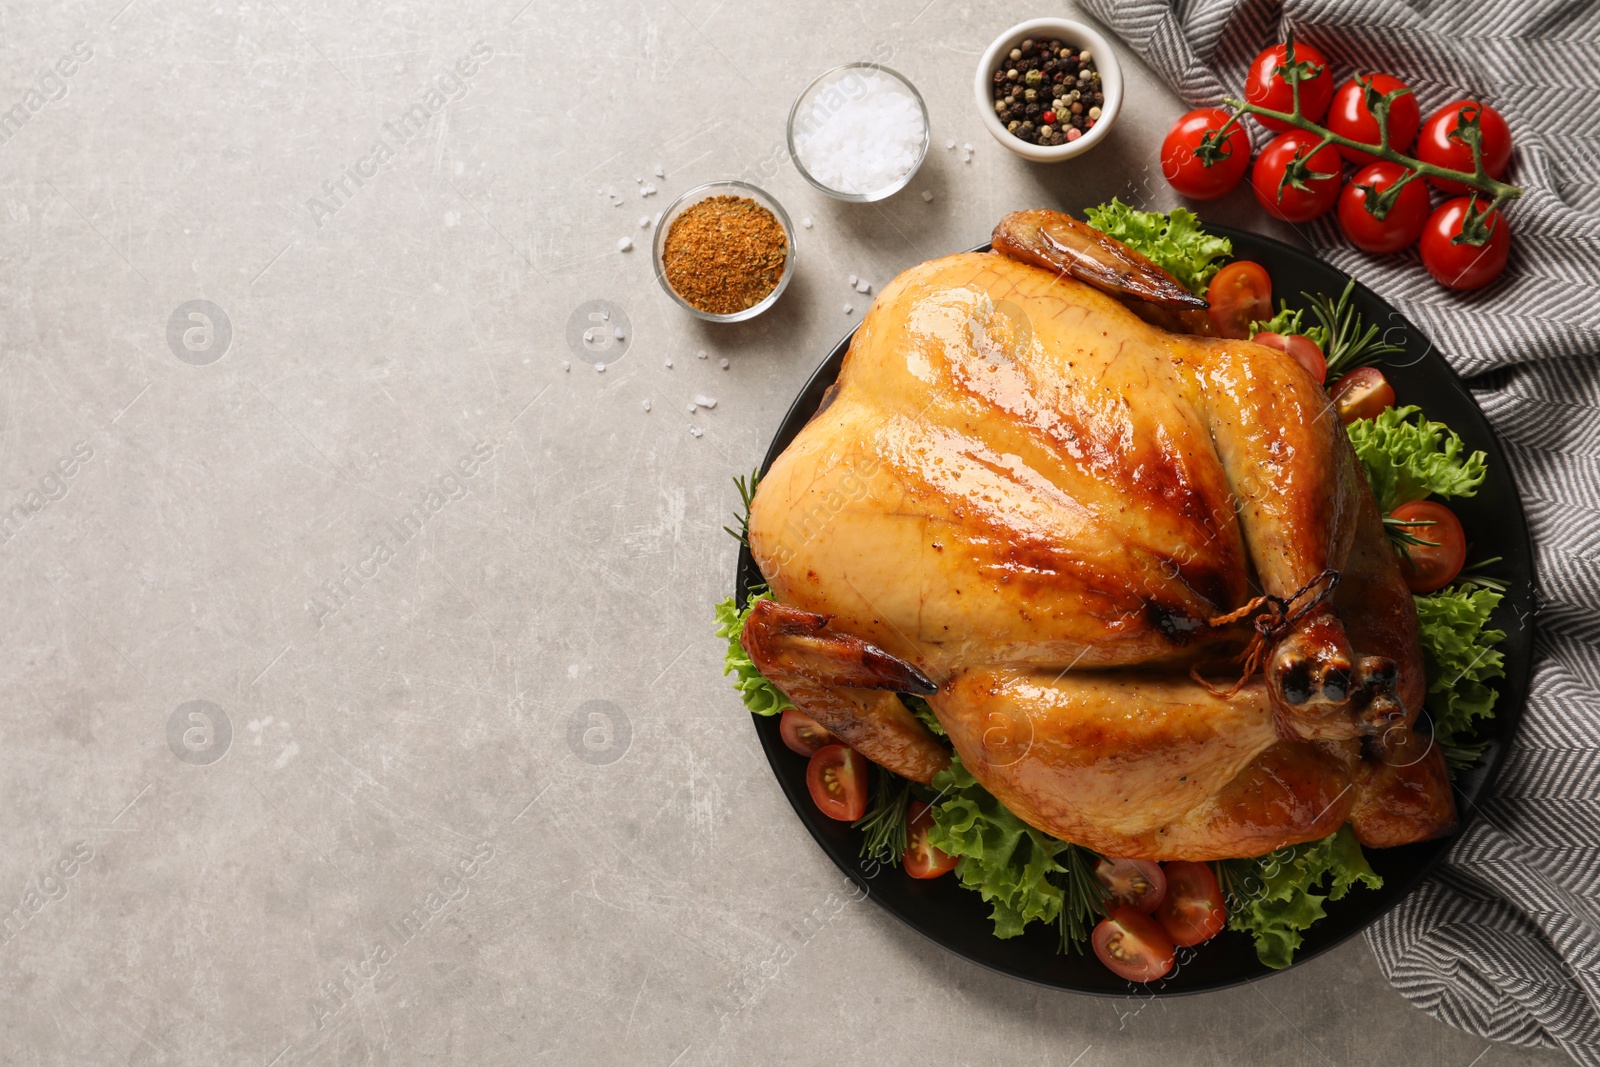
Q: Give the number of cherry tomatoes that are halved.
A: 10